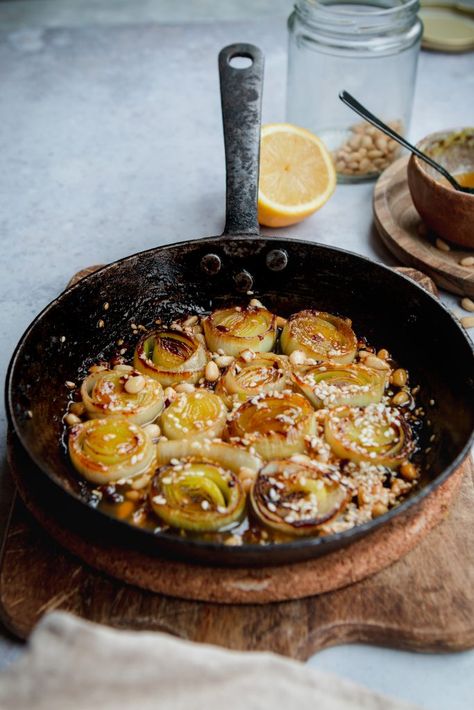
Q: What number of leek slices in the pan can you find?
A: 12